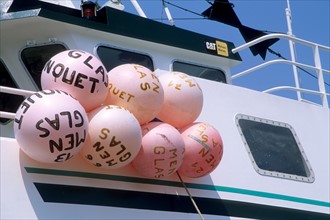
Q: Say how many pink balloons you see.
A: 7